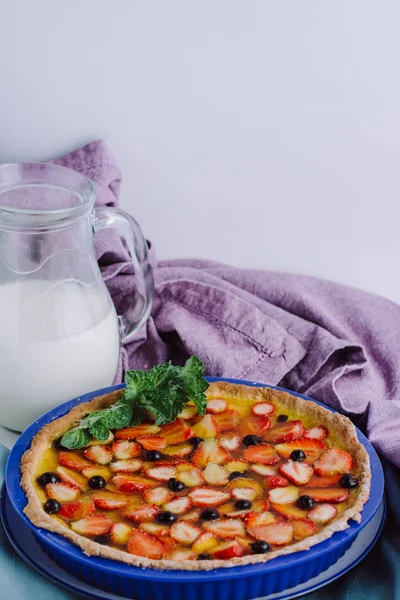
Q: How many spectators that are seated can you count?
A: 0